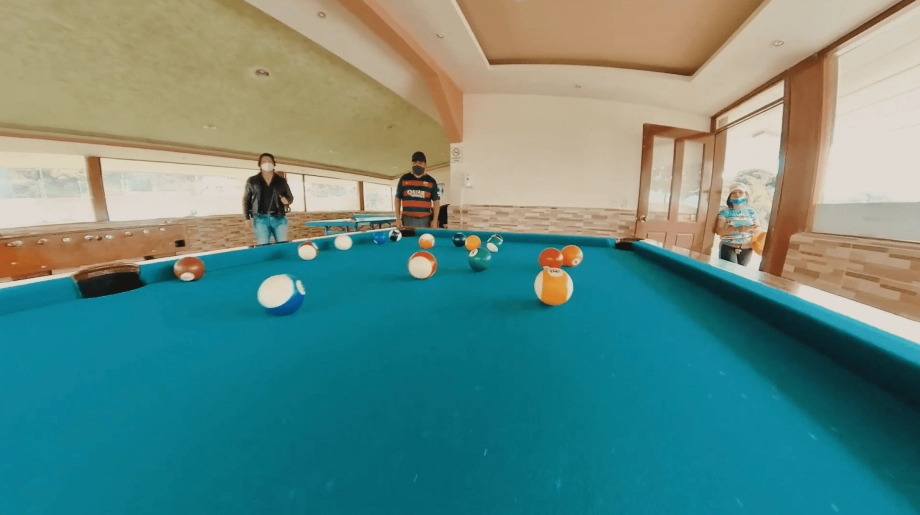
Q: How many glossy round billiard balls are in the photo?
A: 15